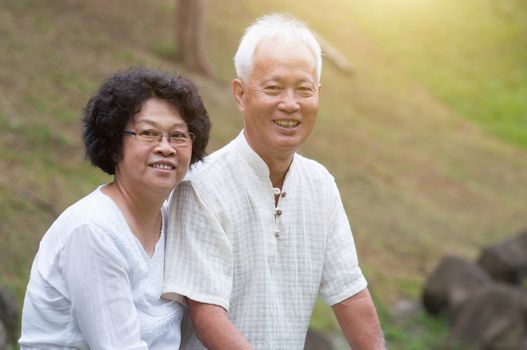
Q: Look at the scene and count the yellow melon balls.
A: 0